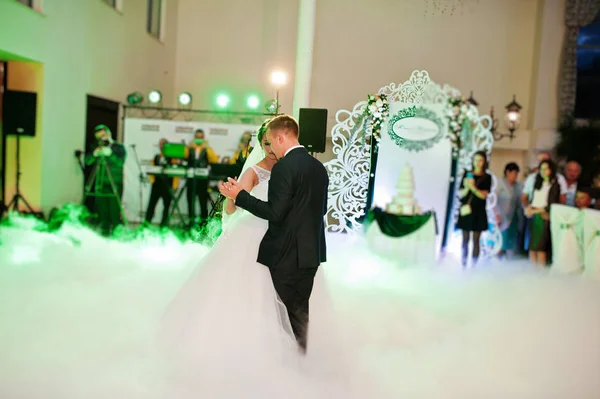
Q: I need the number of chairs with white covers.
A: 2